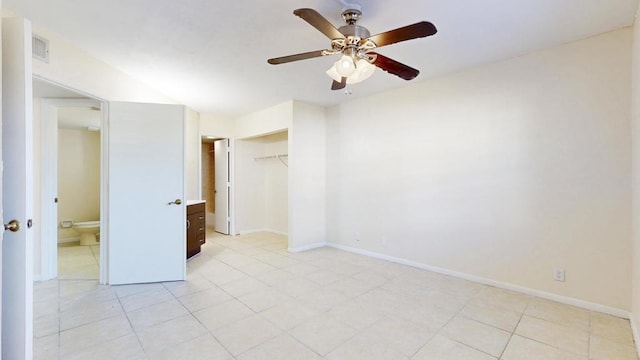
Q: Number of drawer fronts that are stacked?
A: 3